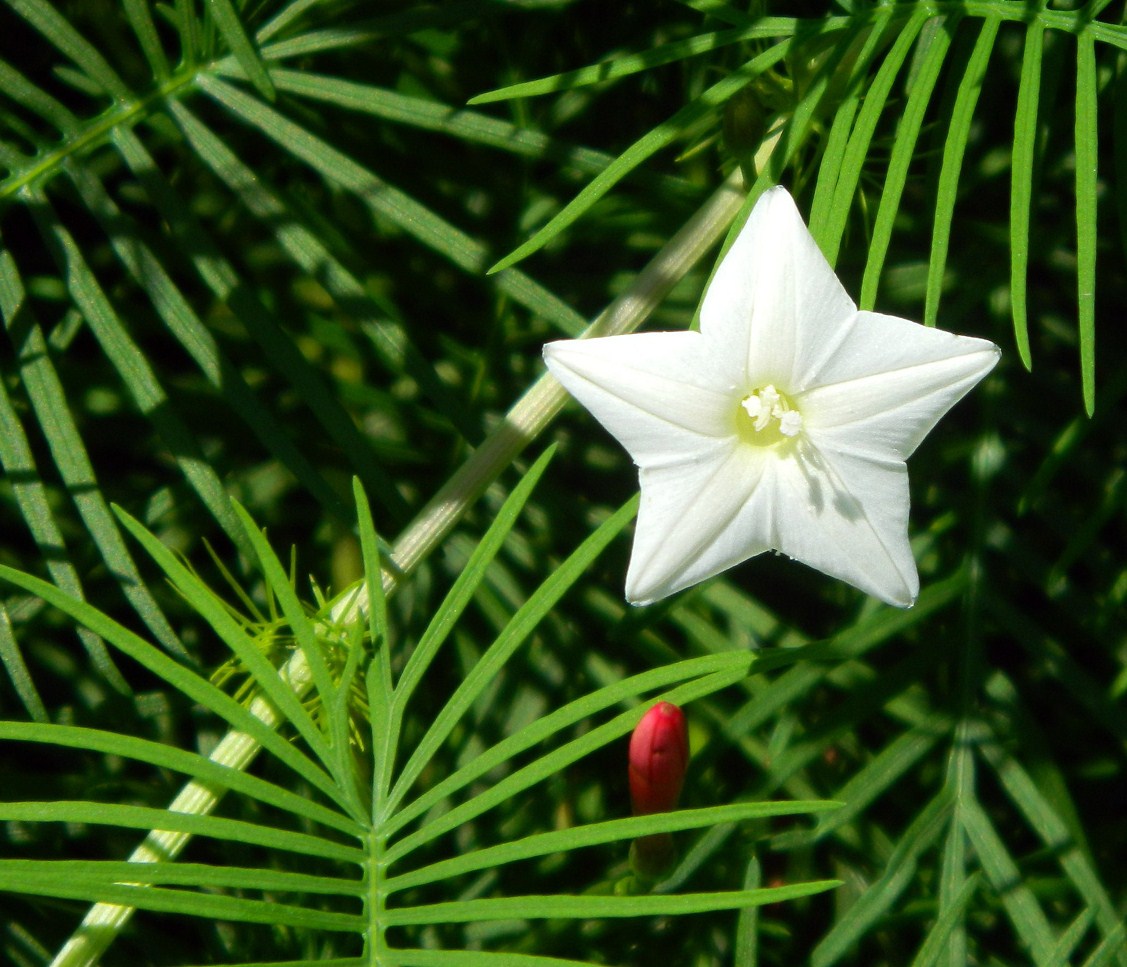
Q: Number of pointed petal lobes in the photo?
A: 5